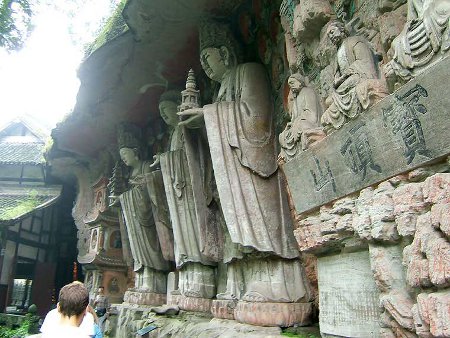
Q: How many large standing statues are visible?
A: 3